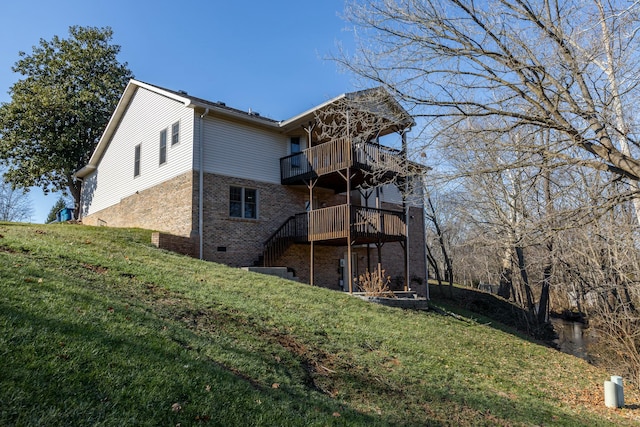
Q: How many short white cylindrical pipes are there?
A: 2